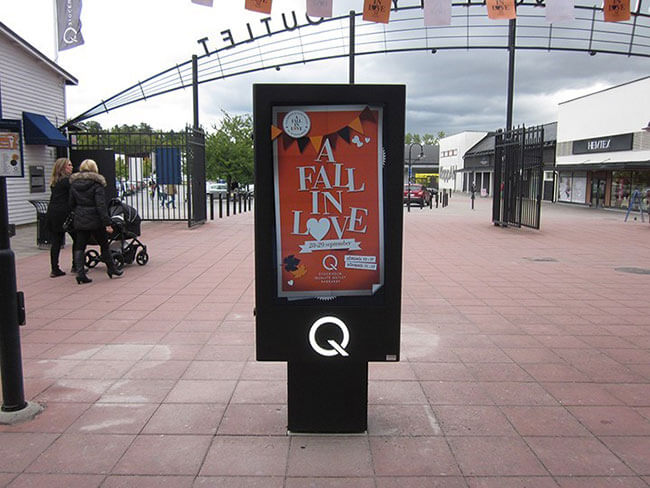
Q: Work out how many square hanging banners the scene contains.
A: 8